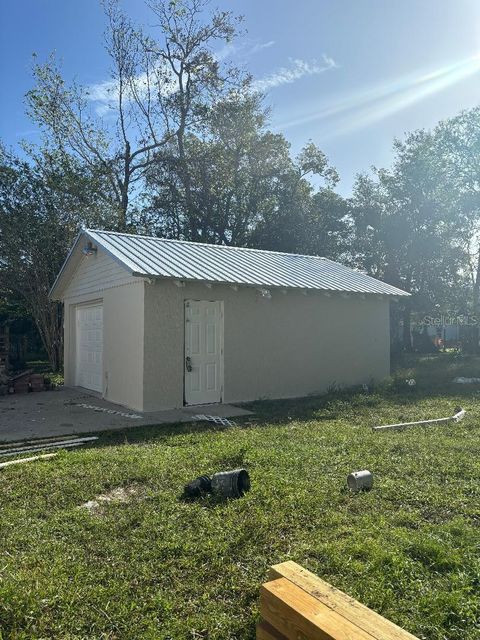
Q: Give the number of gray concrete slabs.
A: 1